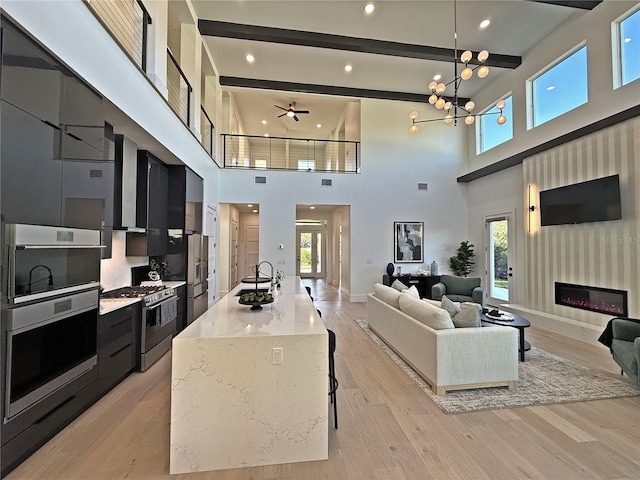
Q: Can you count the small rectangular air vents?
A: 3